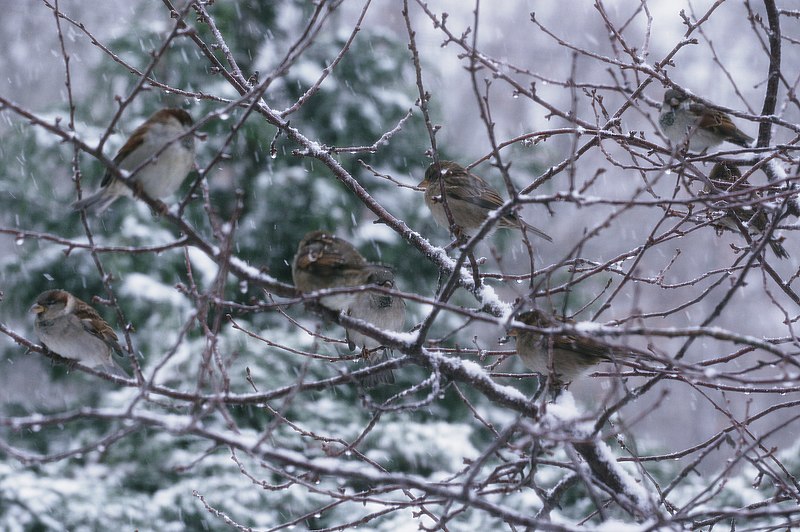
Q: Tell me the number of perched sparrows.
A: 8